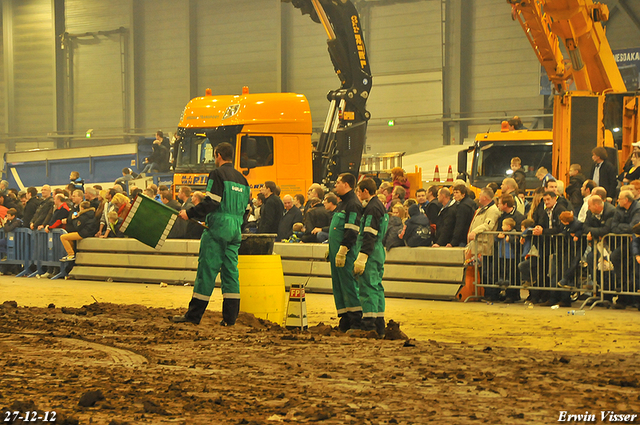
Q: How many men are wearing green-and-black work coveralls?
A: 3